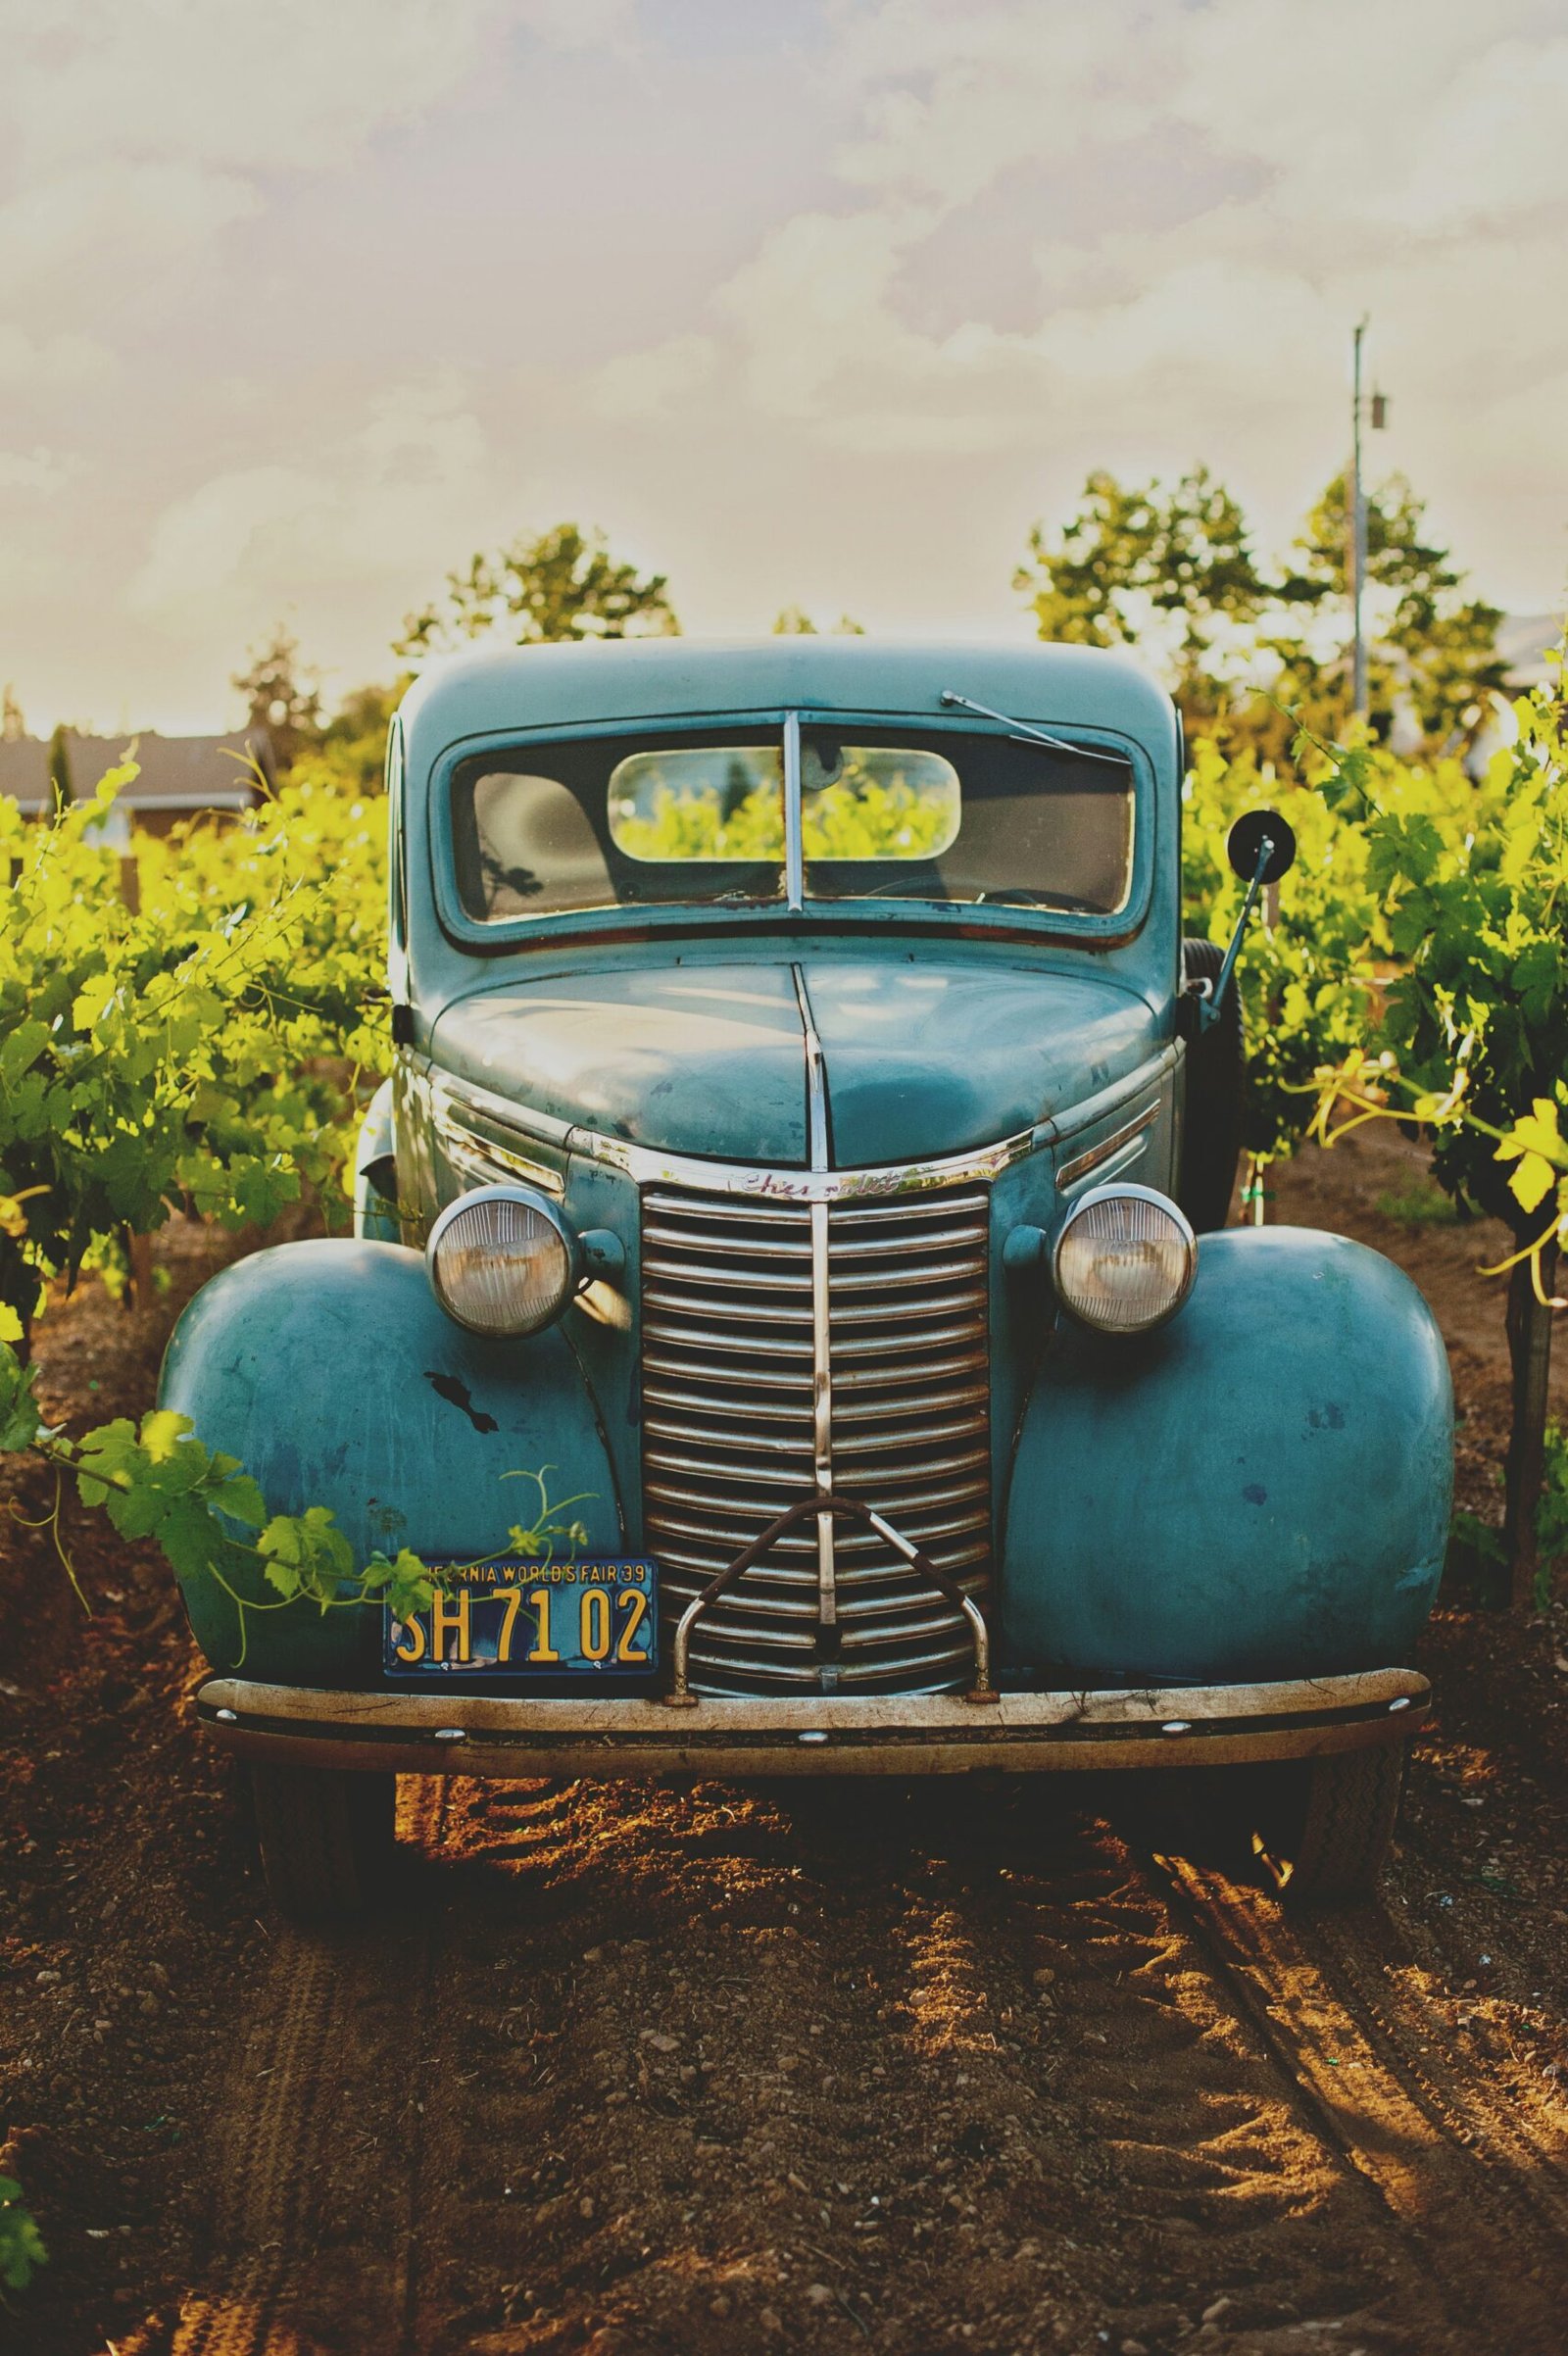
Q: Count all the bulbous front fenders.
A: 2